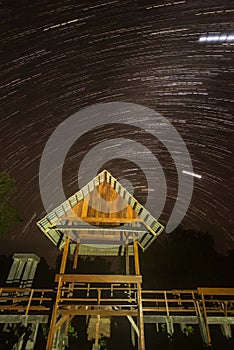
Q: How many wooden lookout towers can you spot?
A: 1